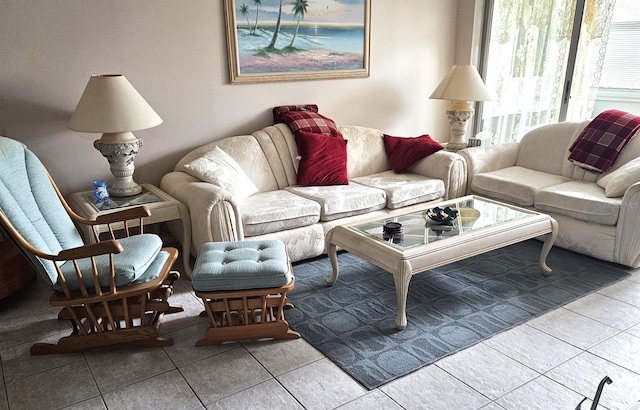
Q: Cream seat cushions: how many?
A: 5